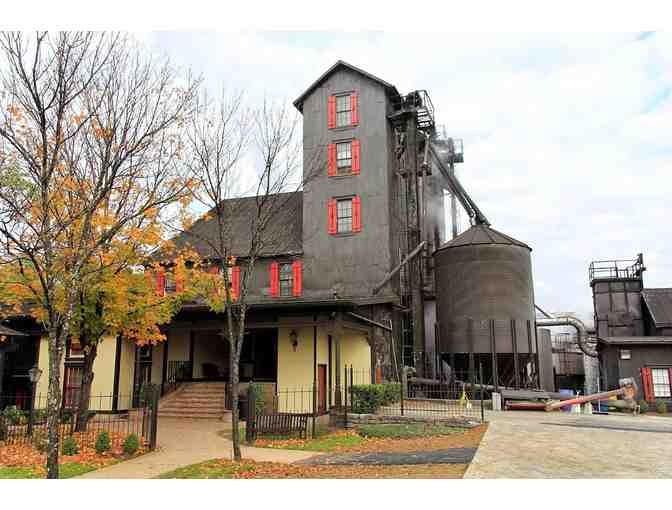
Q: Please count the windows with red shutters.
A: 7